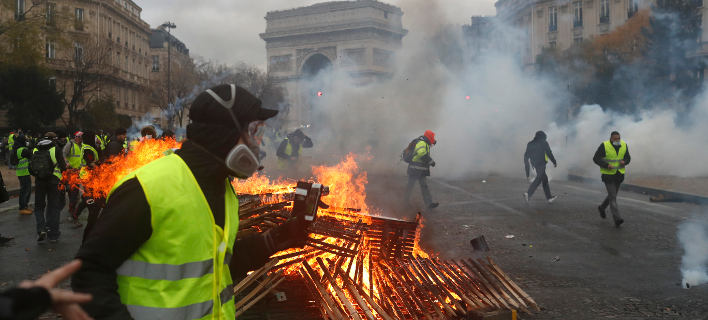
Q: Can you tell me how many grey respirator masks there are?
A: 1